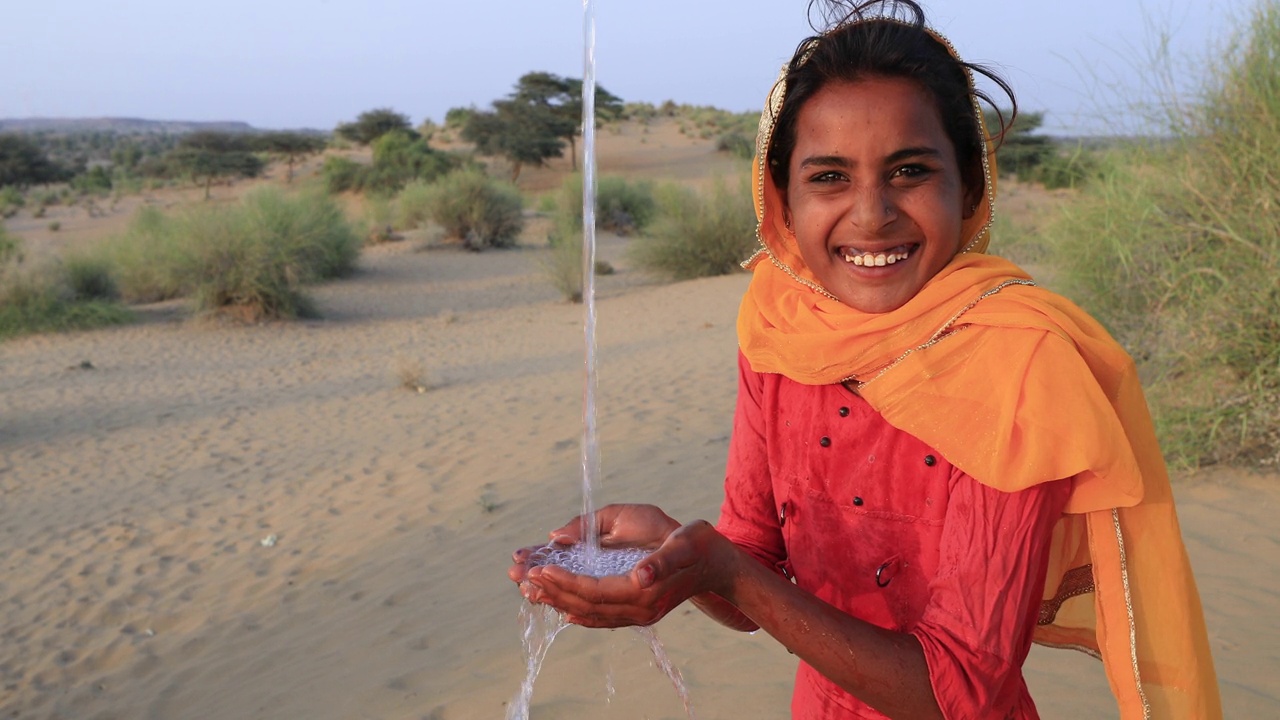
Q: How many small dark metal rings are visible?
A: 3